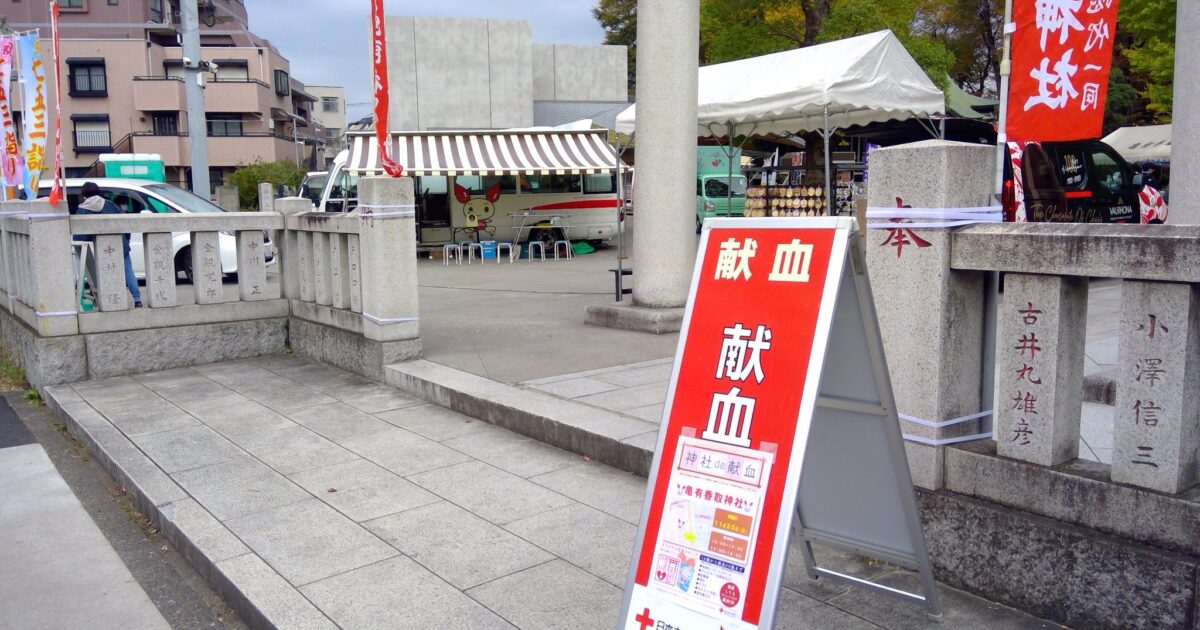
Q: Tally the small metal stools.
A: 6